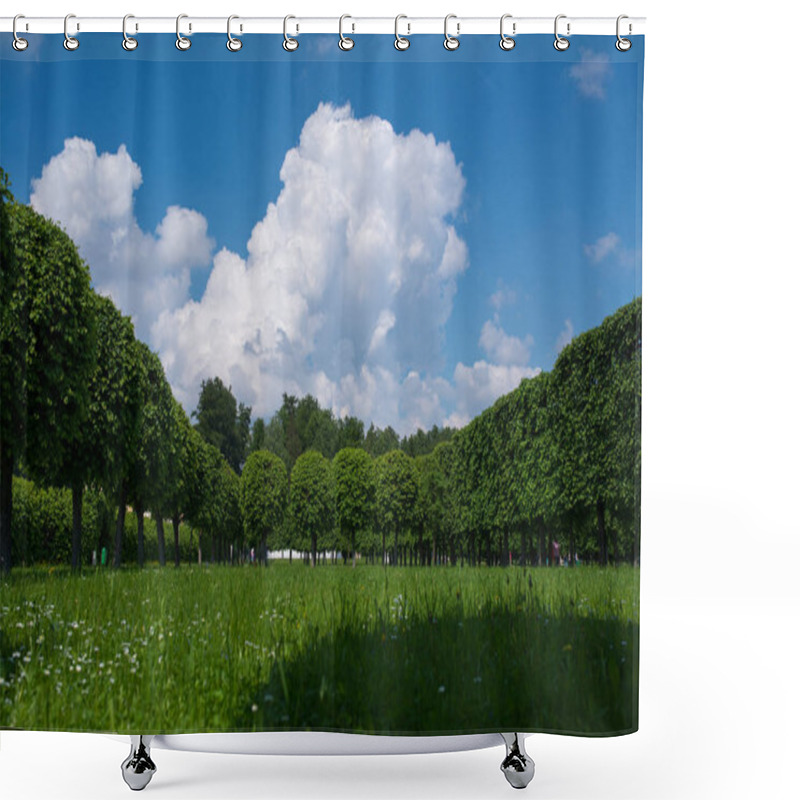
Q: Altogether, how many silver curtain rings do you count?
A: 12